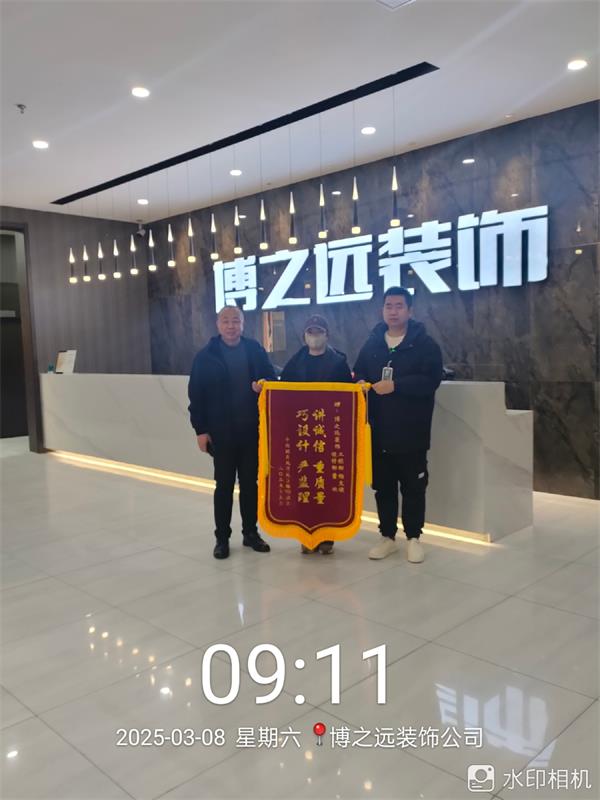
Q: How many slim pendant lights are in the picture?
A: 15